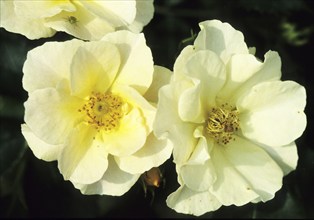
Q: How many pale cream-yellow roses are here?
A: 3